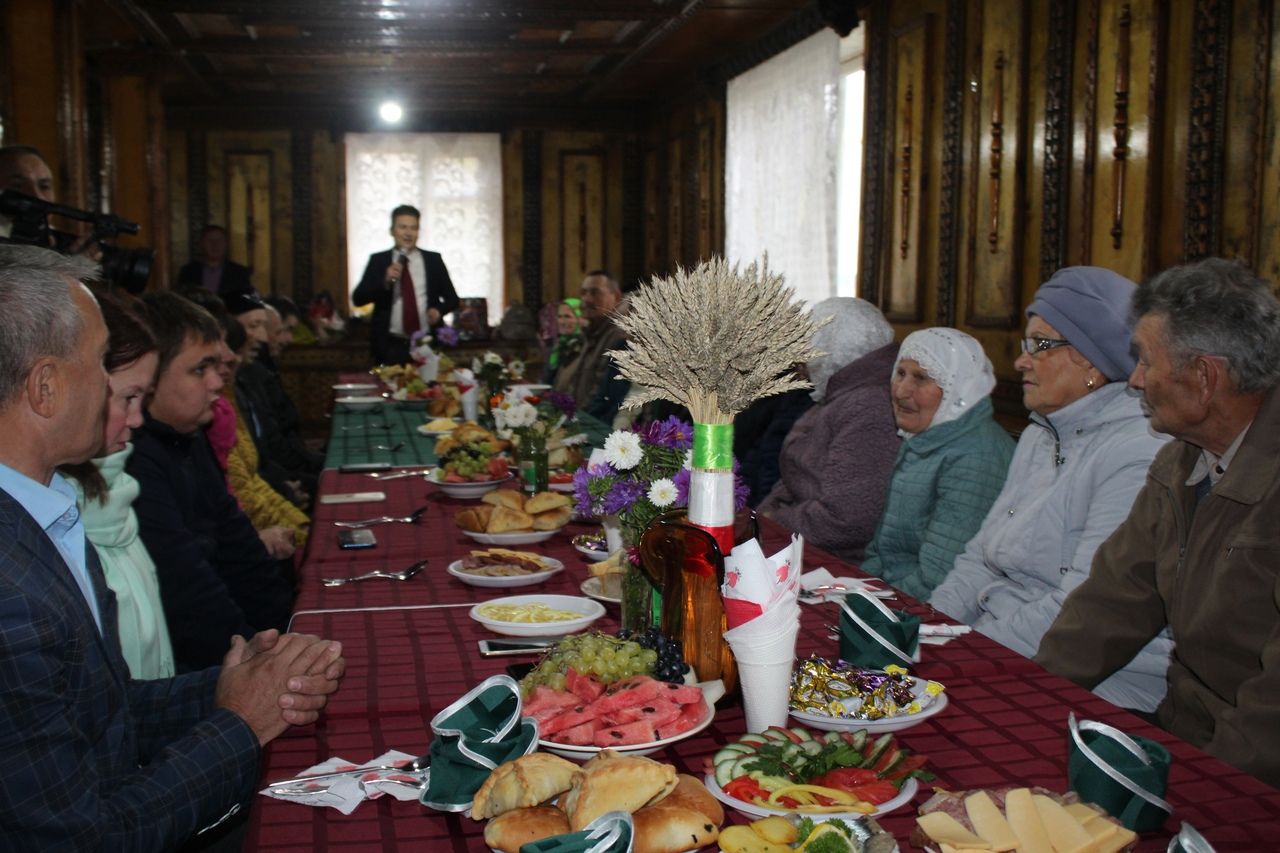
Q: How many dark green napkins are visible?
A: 5